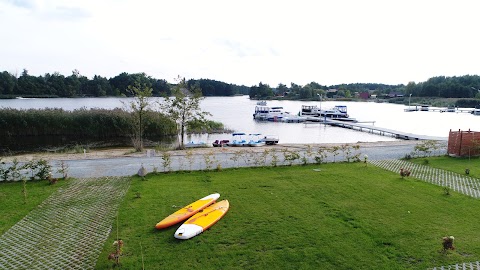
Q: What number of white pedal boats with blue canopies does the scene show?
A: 2